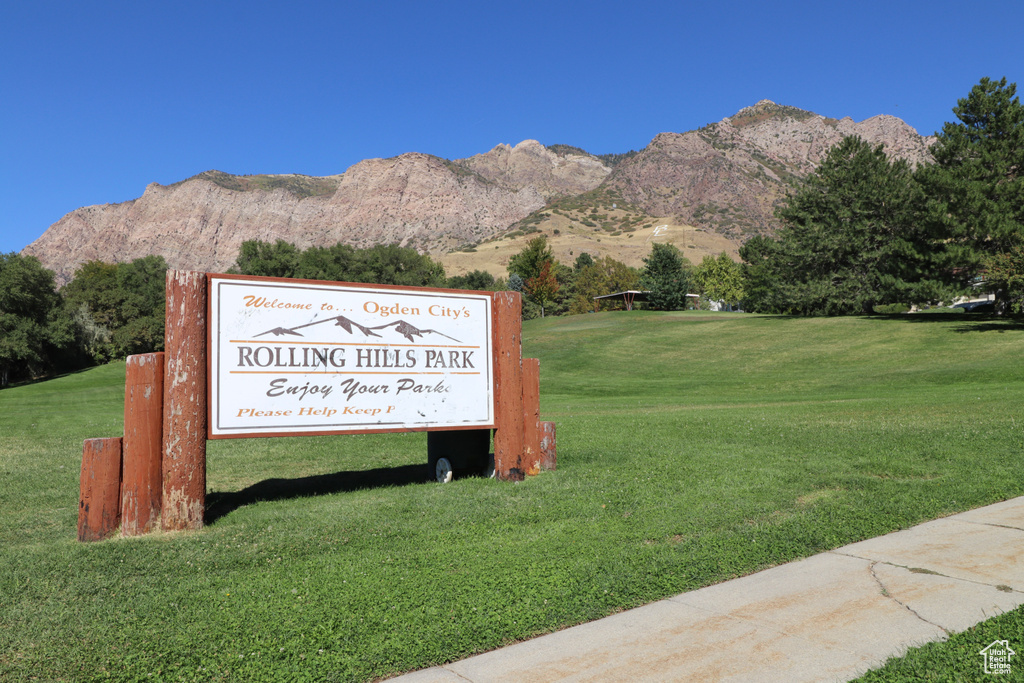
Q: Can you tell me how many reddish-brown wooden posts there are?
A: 6